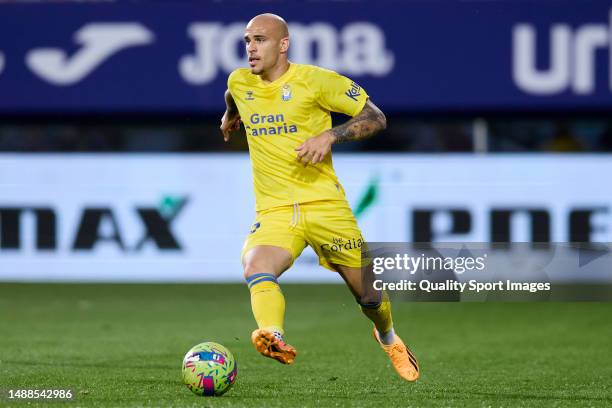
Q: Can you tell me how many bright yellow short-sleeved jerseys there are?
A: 1